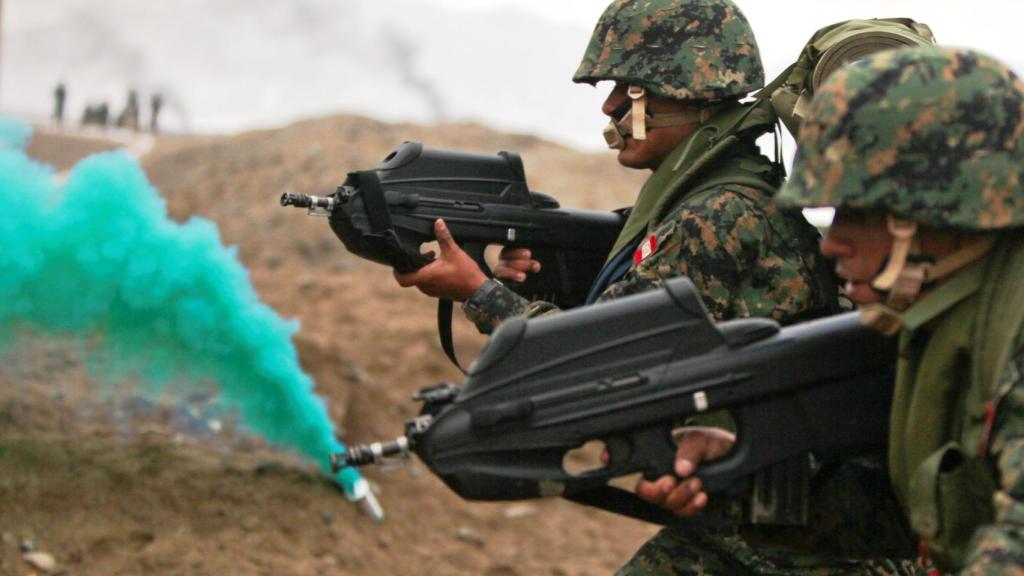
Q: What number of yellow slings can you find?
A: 0